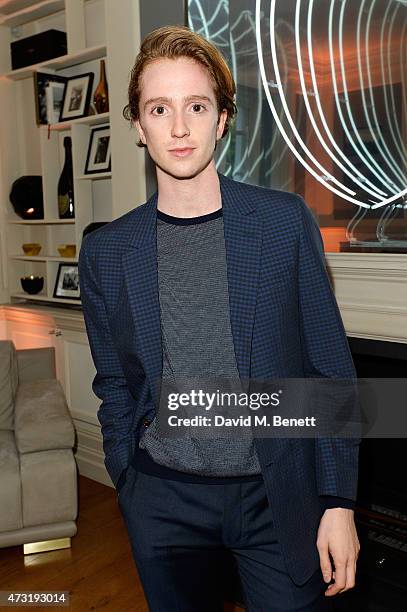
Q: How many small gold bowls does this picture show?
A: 2